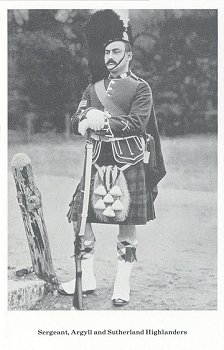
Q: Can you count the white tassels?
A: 6